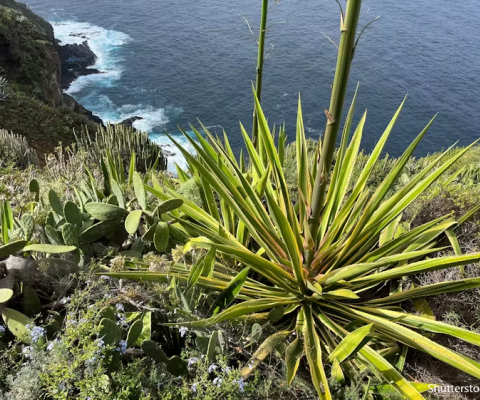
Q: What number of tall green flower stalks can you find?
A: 2